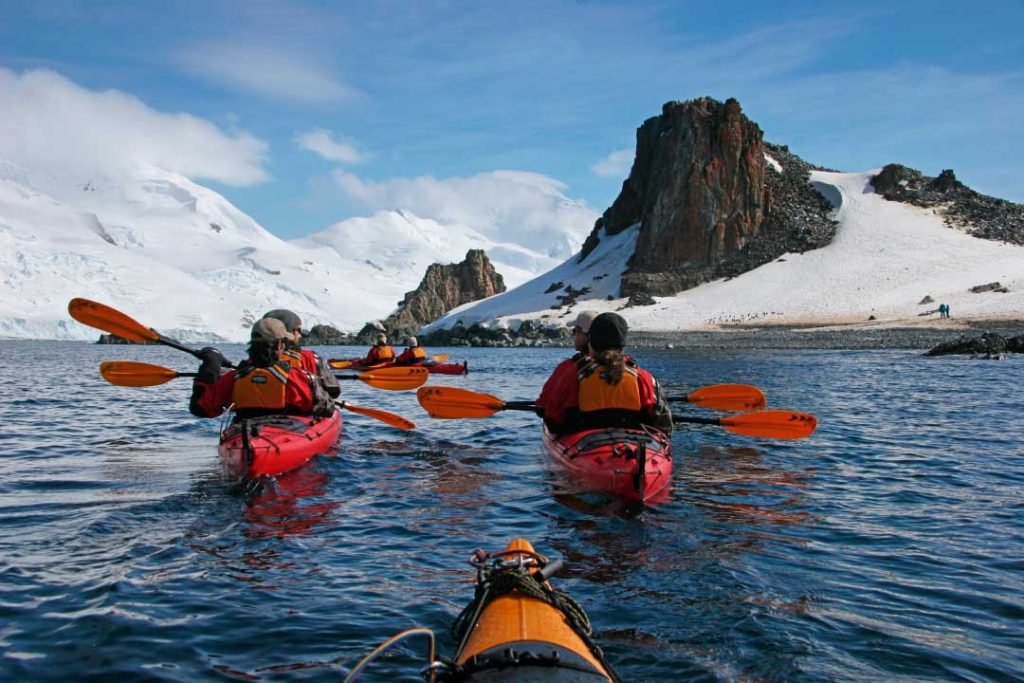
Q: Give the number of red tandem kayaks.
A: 3